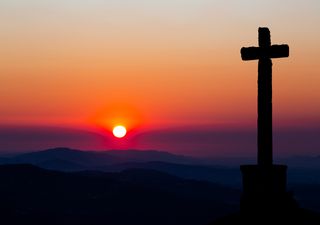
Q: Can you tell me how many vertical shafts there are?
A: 1